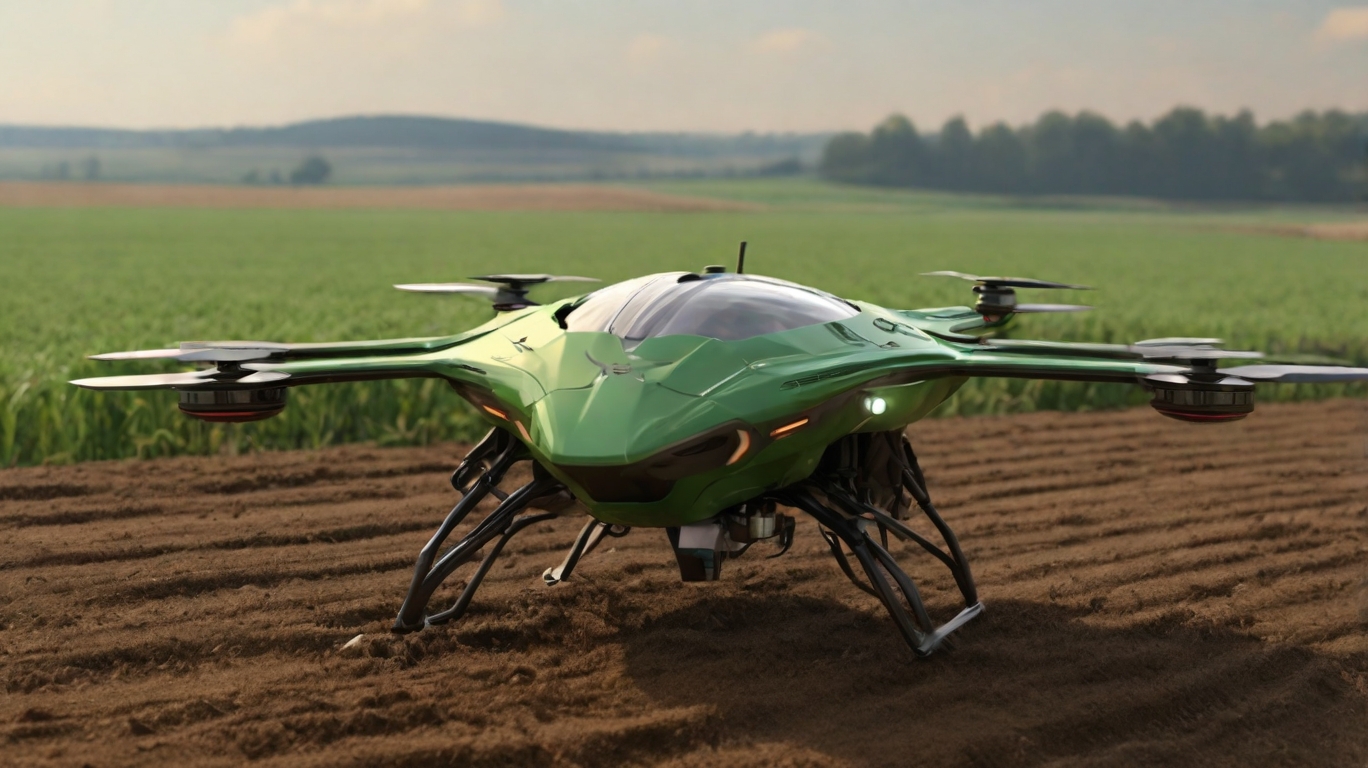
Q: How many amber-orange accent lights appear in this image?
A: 4